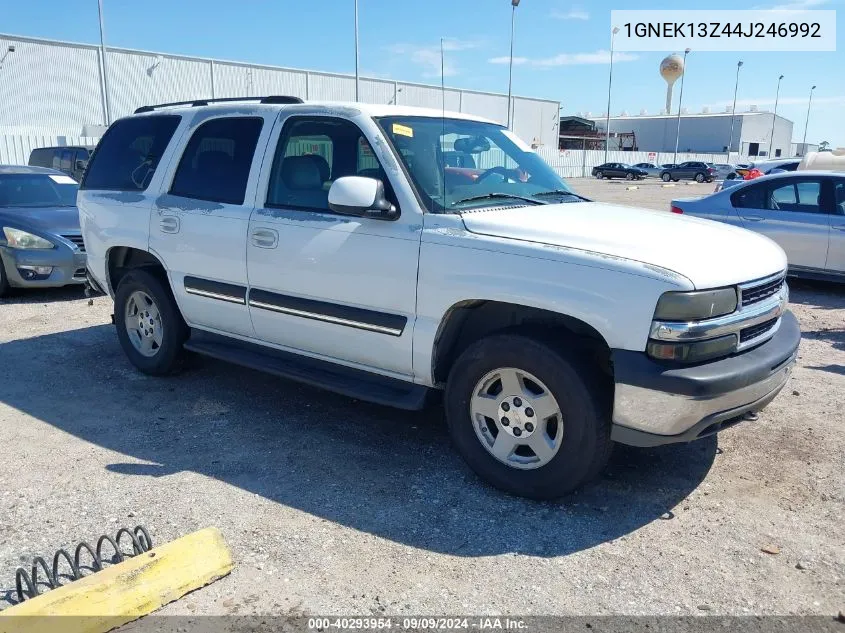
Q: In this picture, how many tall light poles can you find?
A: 8